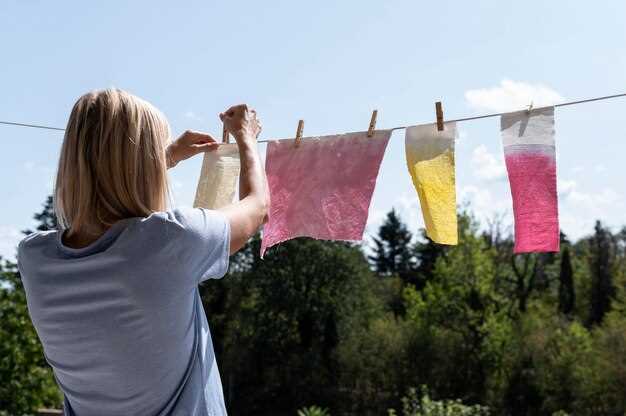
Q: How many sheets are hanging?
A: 4